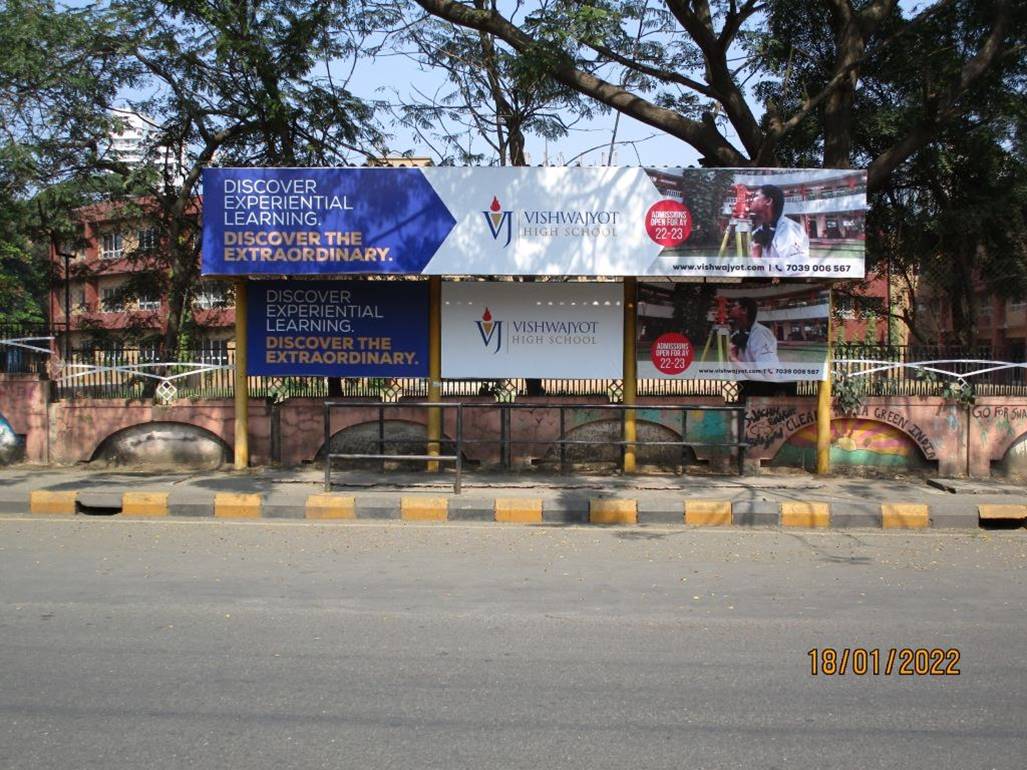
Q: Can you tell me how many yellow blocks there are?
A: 11